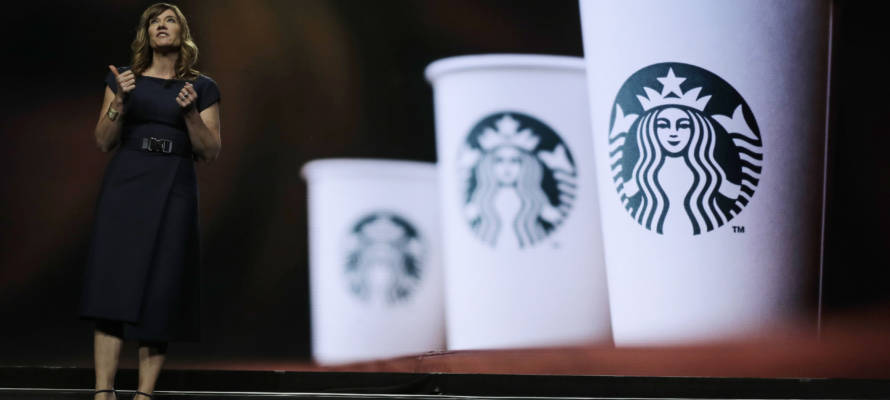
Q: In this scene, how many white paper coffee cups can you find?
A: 3